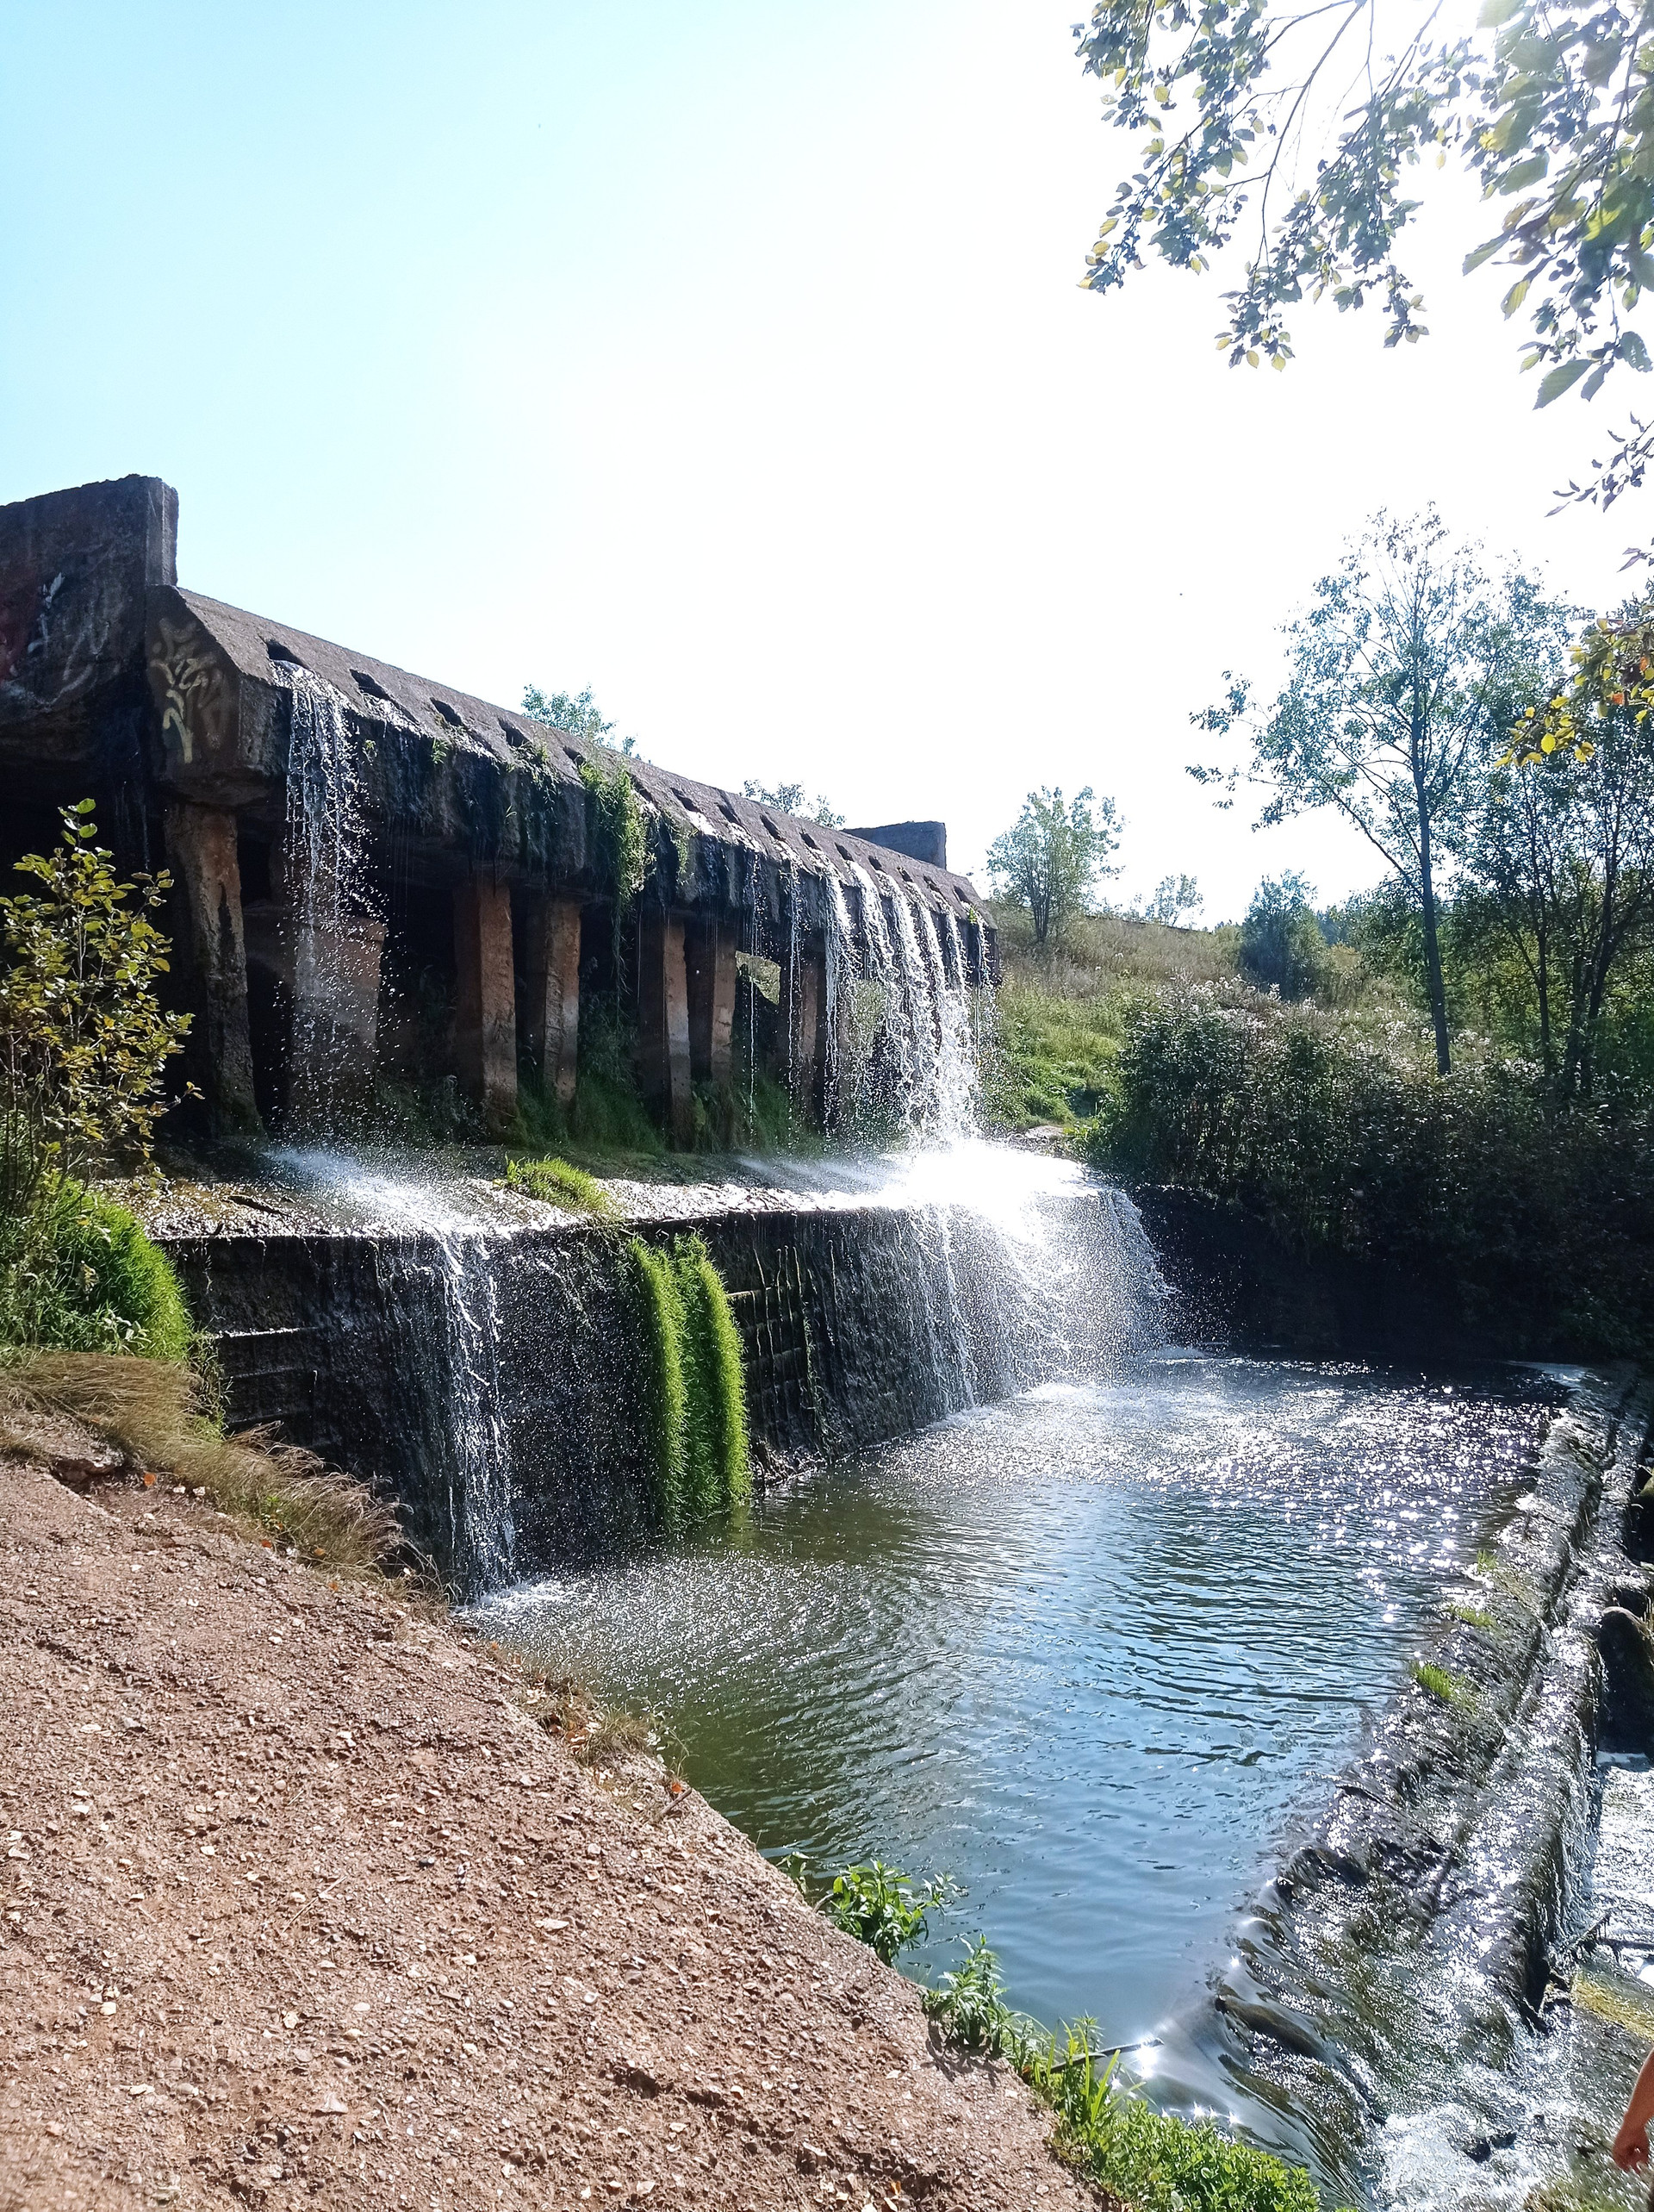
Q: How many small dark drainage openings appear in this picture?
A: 15